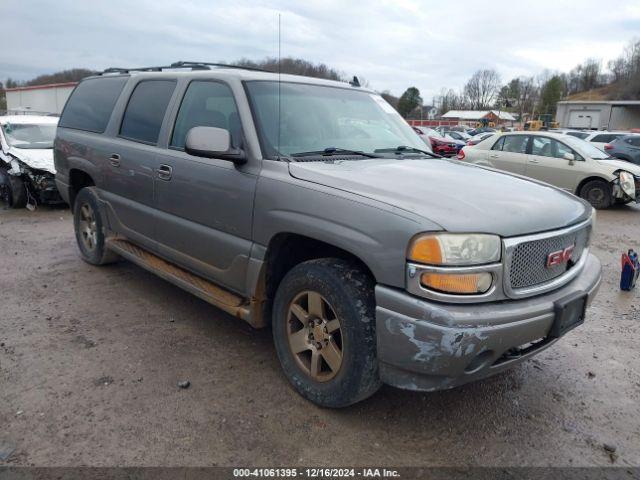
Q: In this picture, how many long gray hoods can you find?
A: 1